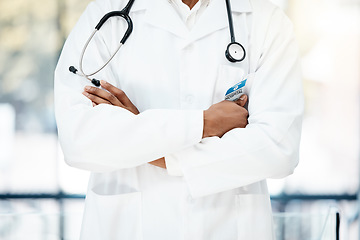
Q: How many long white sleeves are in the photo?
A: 2